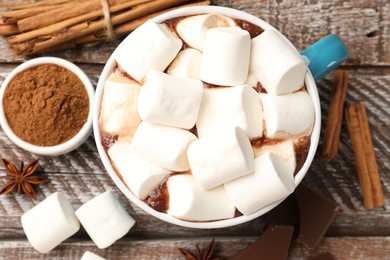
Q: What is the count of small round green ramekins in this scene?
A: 0